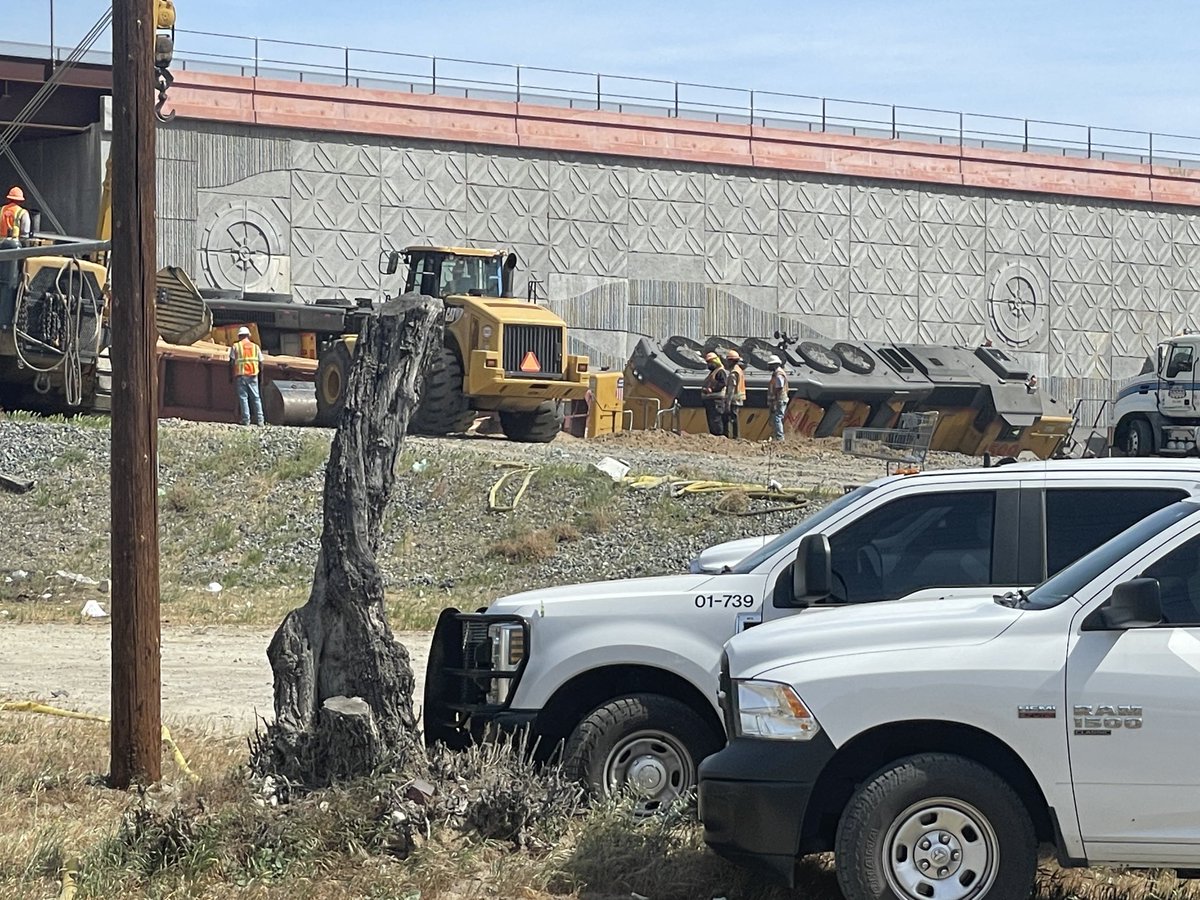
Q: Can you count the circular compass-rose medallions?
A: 2